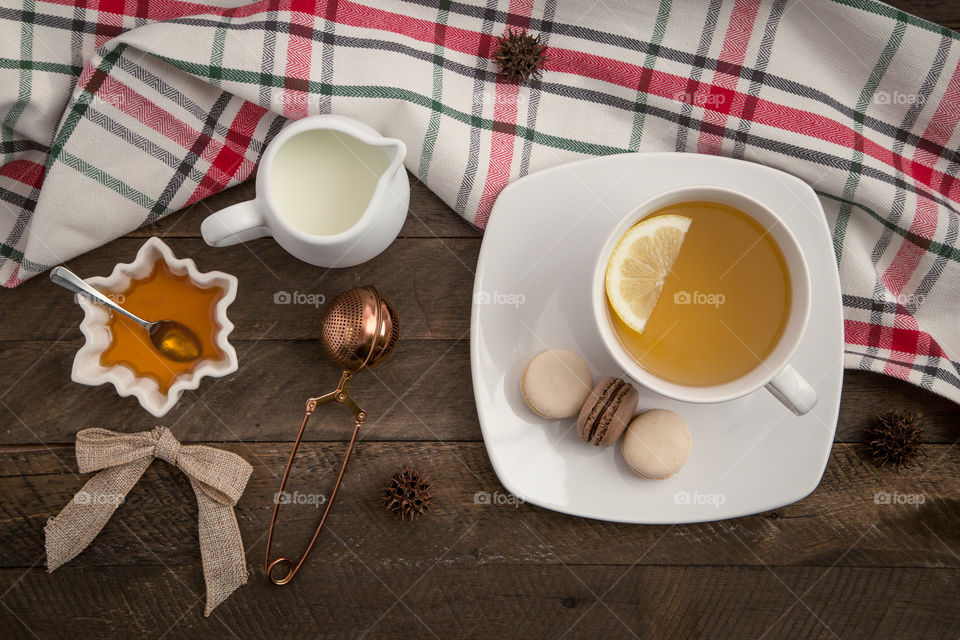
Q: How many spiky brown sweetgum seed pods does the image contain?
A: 3